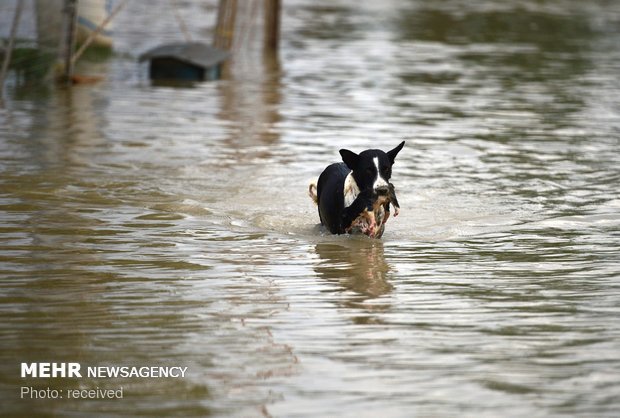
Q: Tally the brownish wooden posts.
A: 2